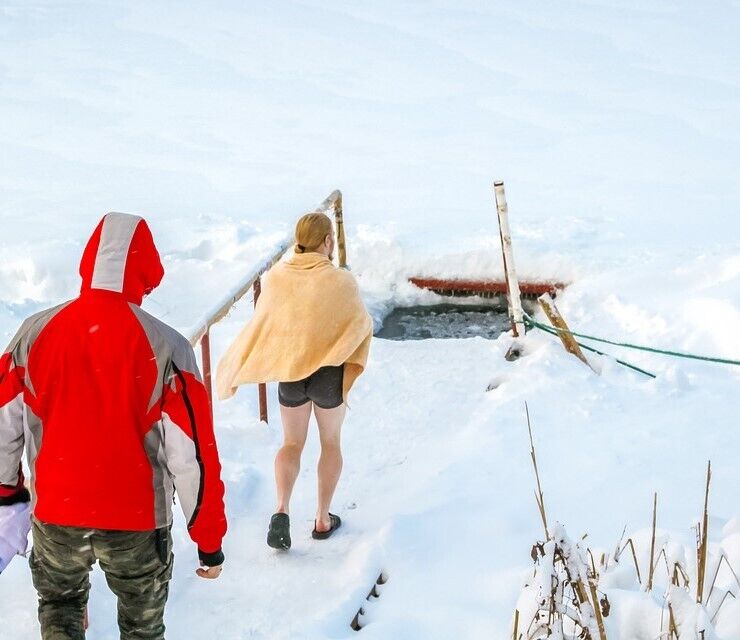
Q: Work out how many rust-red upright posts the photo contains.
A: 2